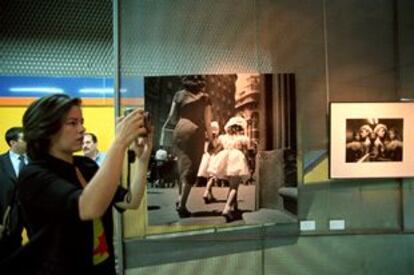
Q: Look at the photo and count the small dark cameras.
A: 1